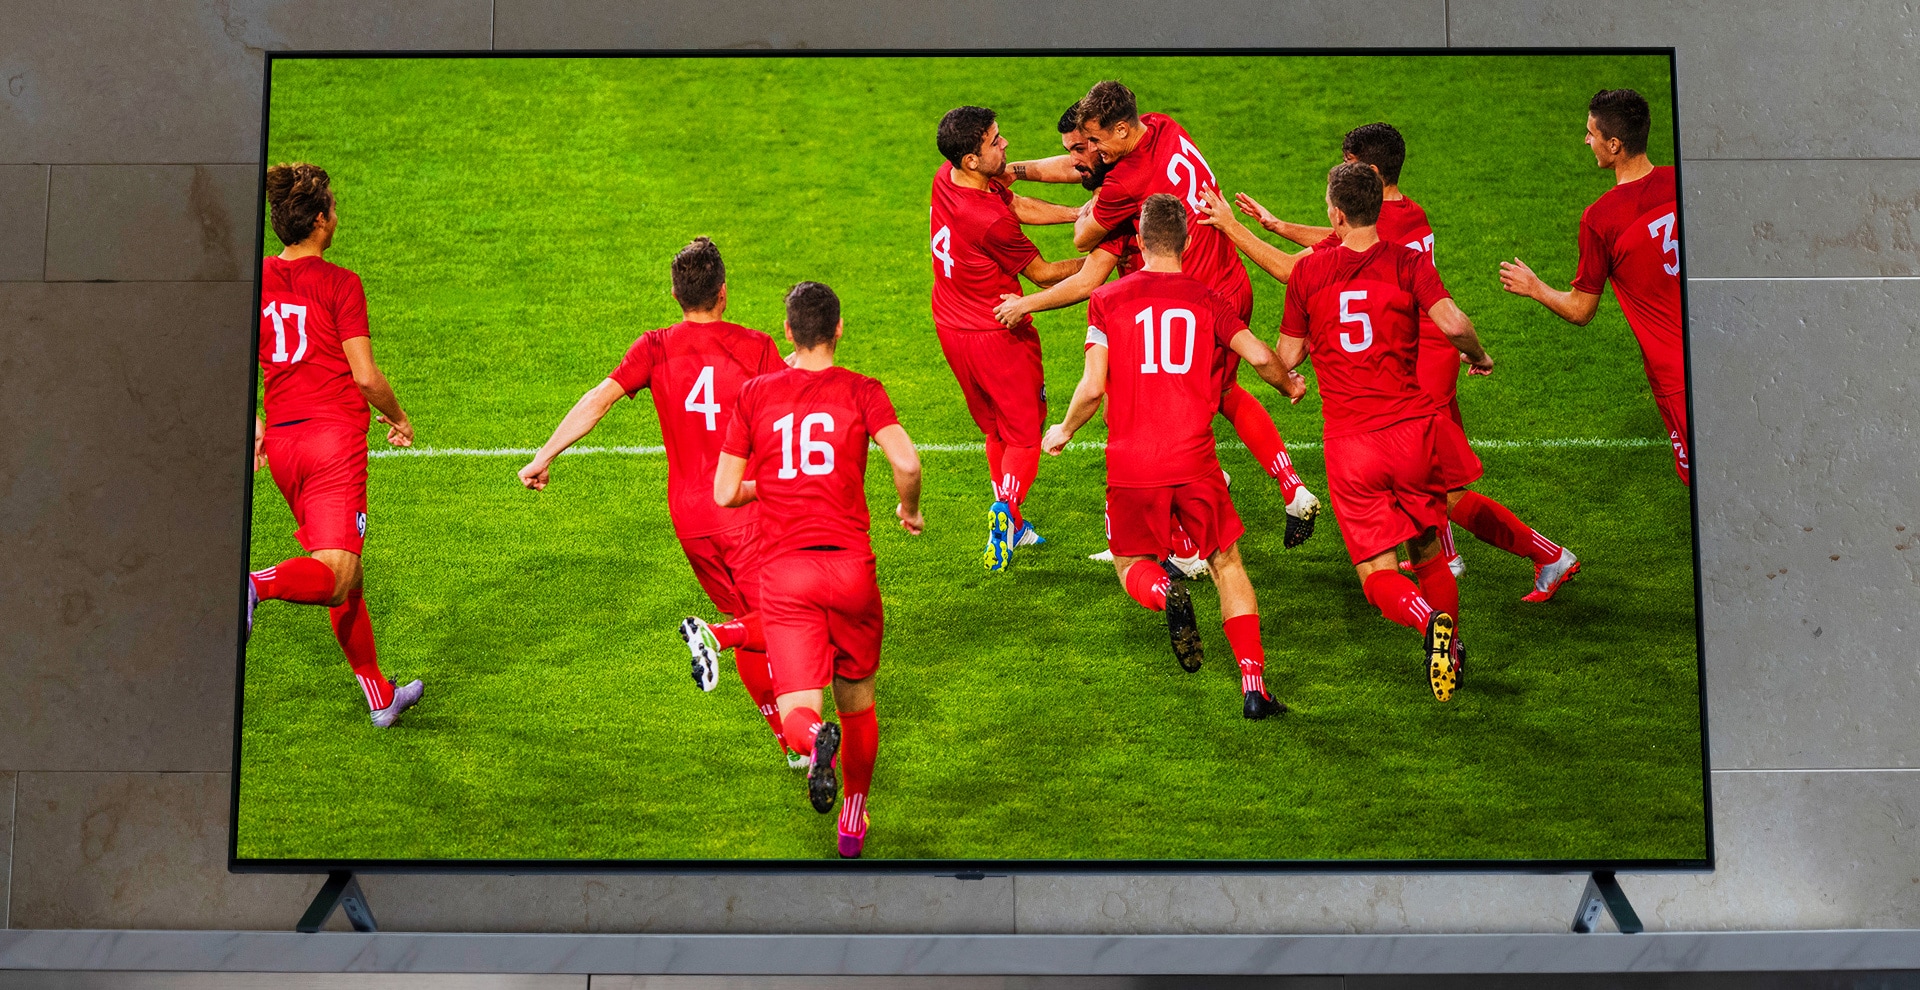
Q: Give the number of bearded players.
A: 1